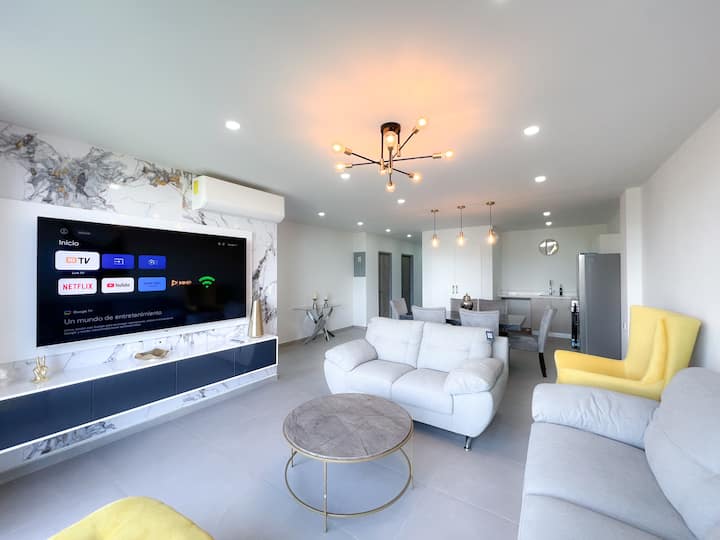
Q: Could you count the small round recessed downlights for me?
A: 11